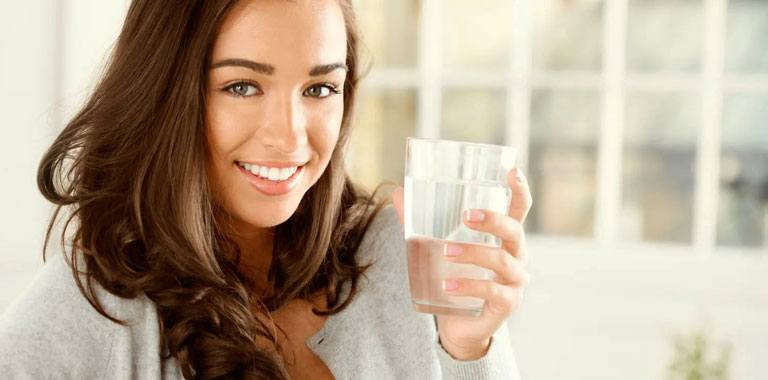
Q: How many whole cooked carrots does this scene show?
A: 0